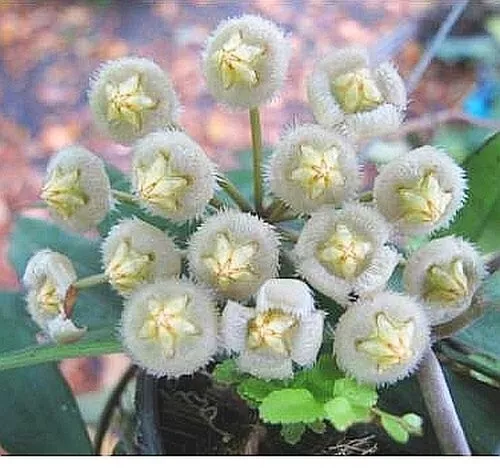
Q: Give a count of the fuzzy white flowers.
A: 15